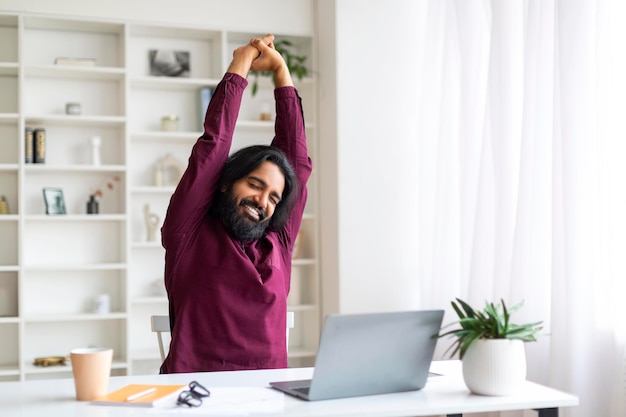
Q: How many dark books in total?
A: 2